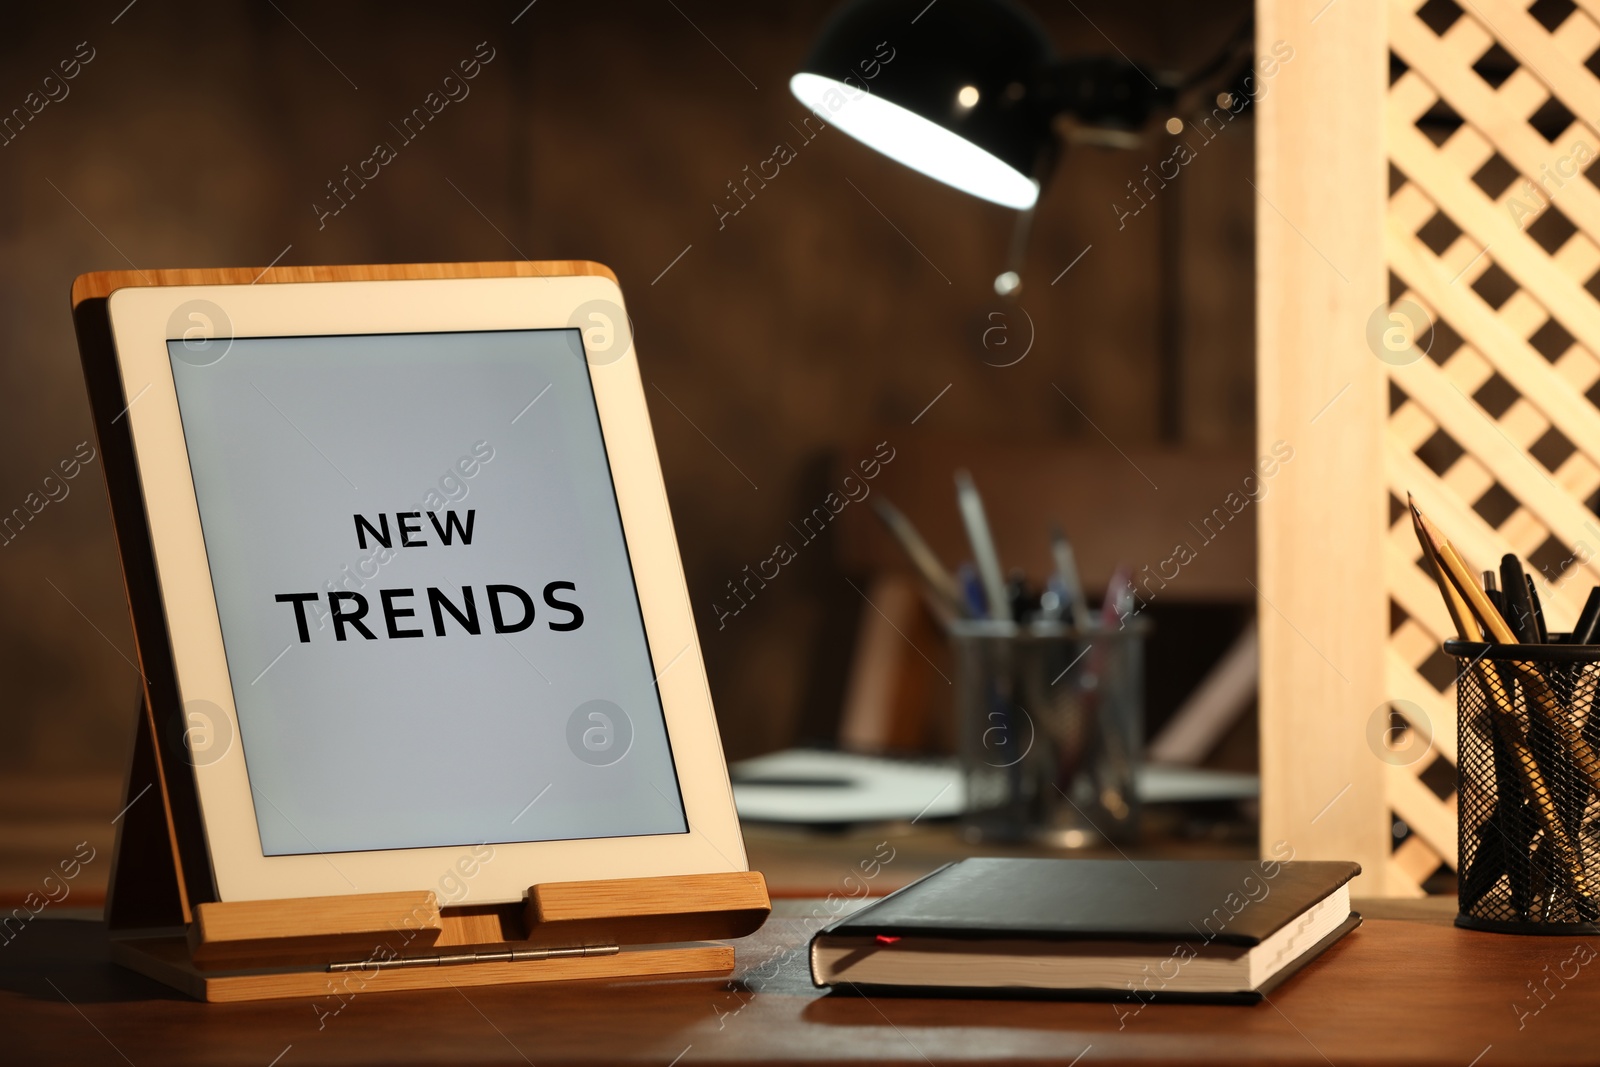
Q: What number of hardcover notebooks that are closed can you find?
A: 1